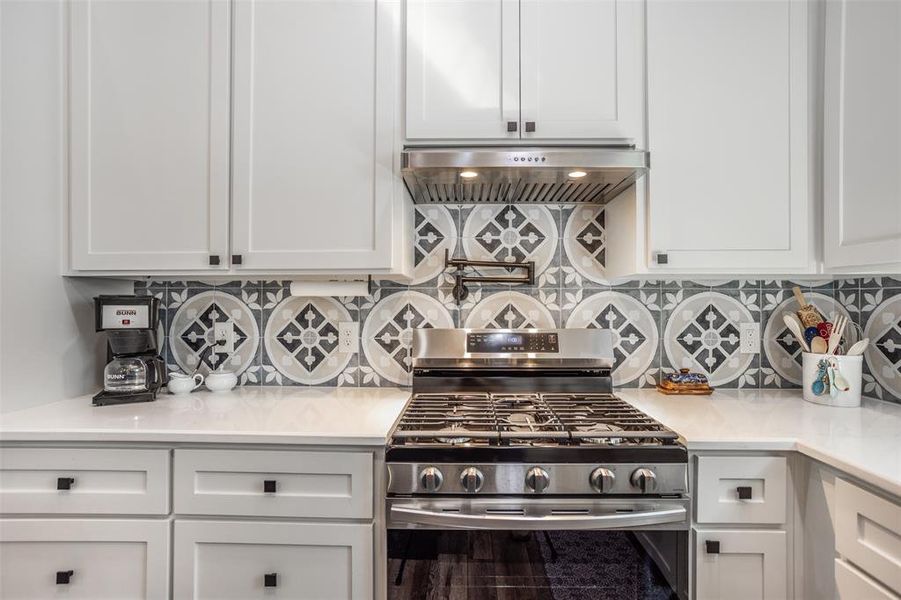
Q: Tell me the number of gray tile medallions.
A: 11